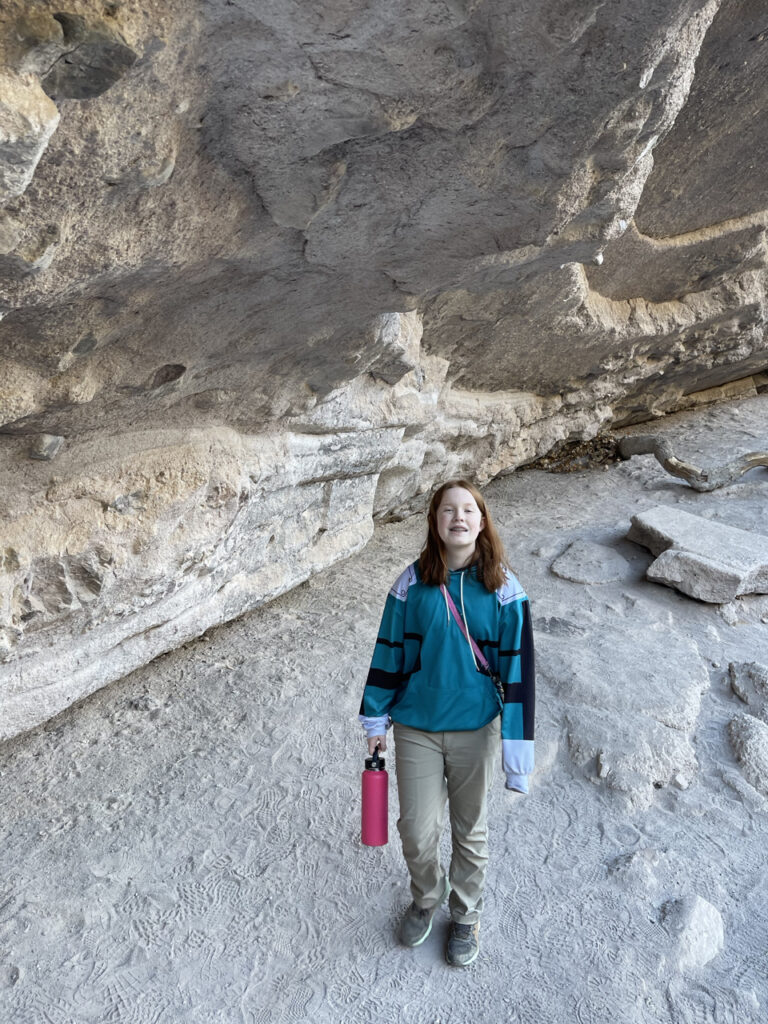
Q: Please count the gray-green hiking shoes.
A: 2